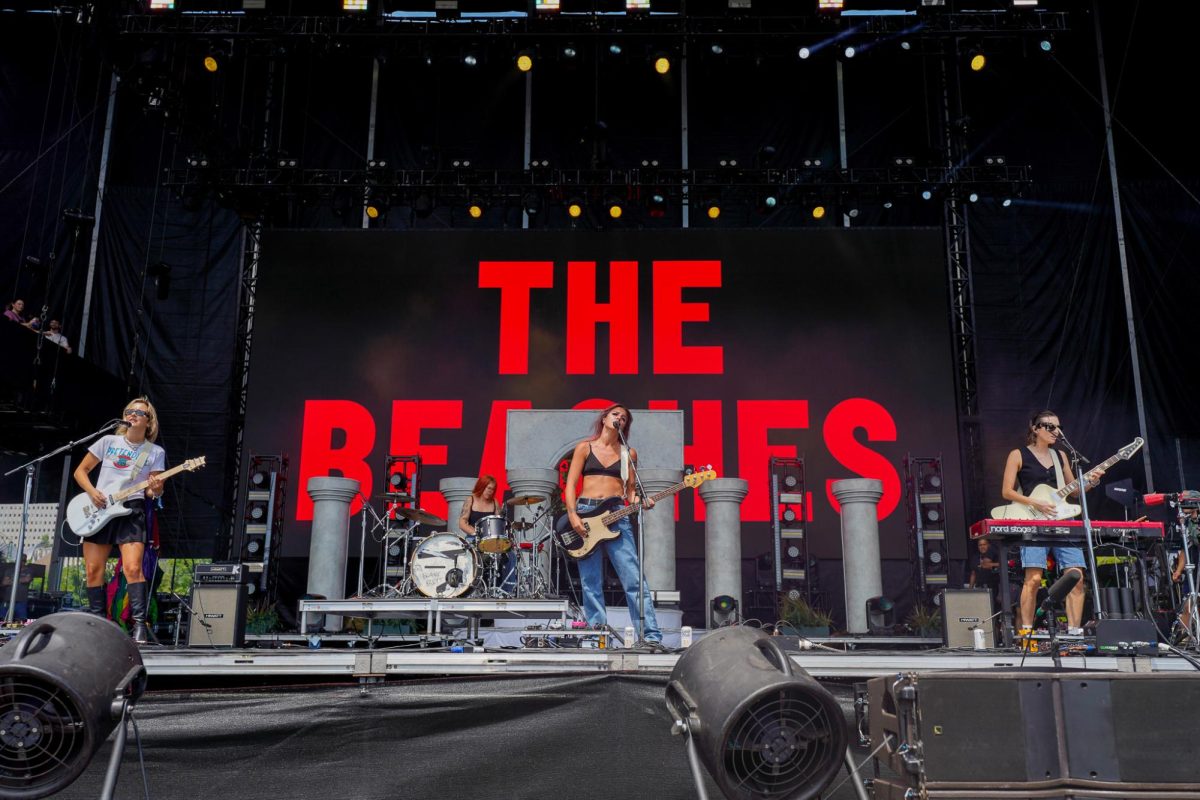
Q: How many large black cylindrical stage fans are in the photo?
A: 2